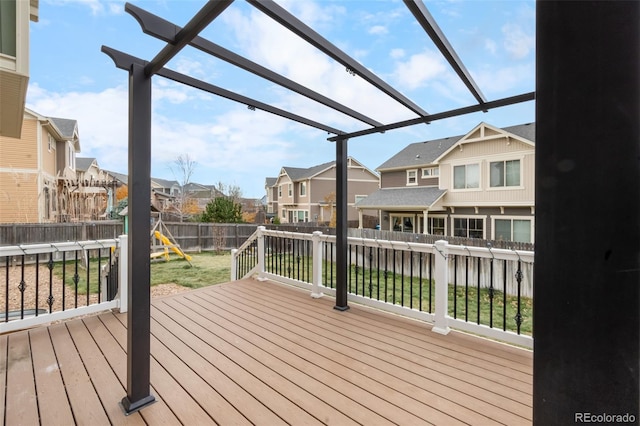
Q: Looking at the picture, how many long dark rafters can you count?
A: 4